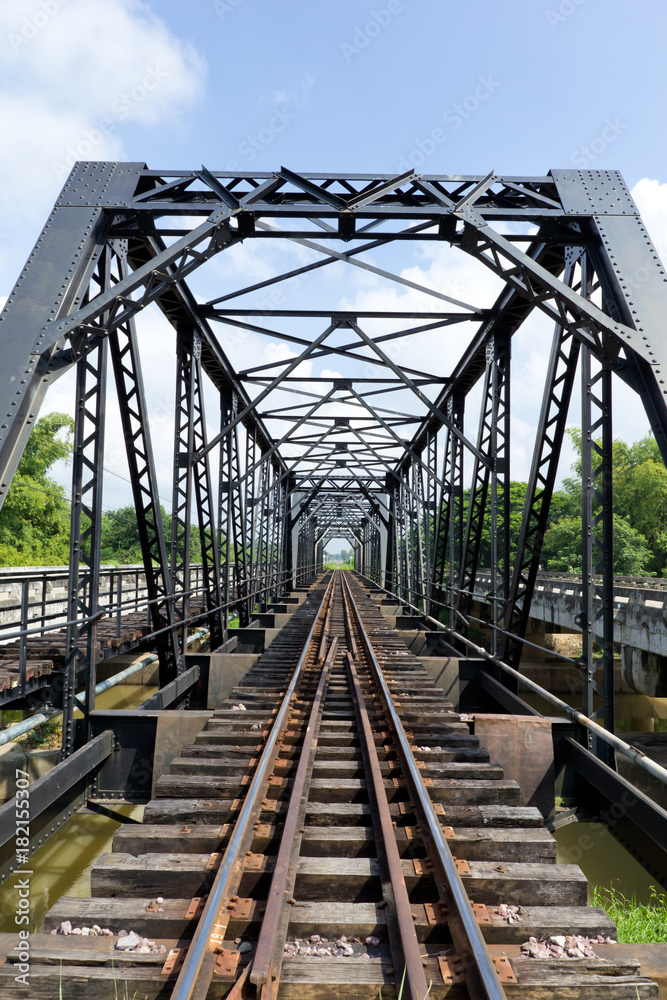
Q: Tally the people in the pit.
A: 0